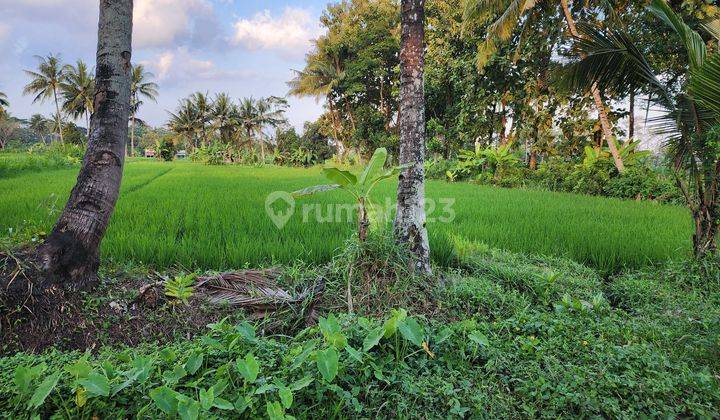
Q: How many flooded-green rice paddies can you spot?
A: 1